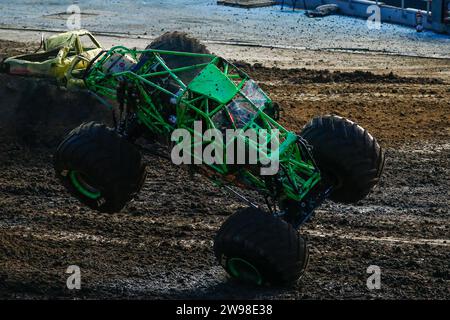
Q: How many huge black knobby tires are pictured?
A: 4